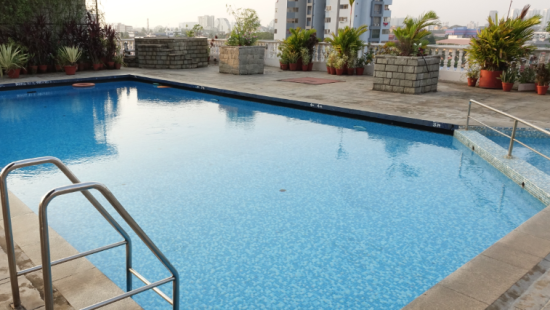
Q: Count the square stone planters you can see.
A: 2